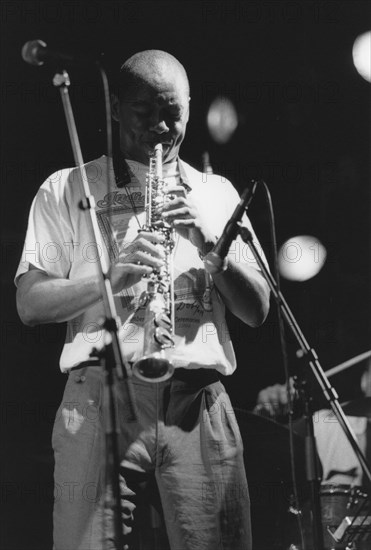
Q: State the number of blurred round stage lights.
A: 3